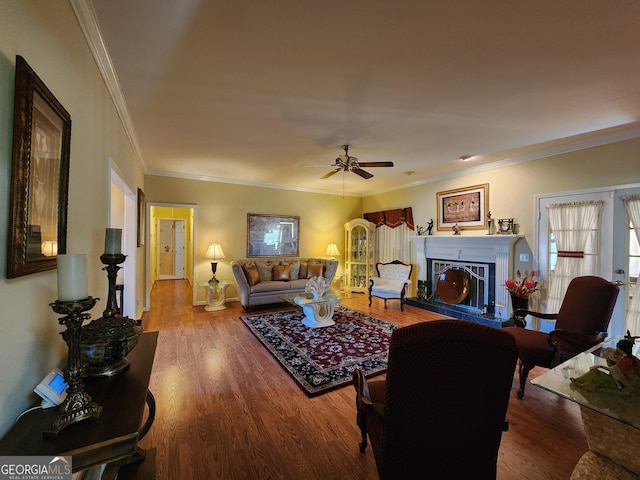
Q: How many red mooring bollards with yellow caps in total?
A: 0